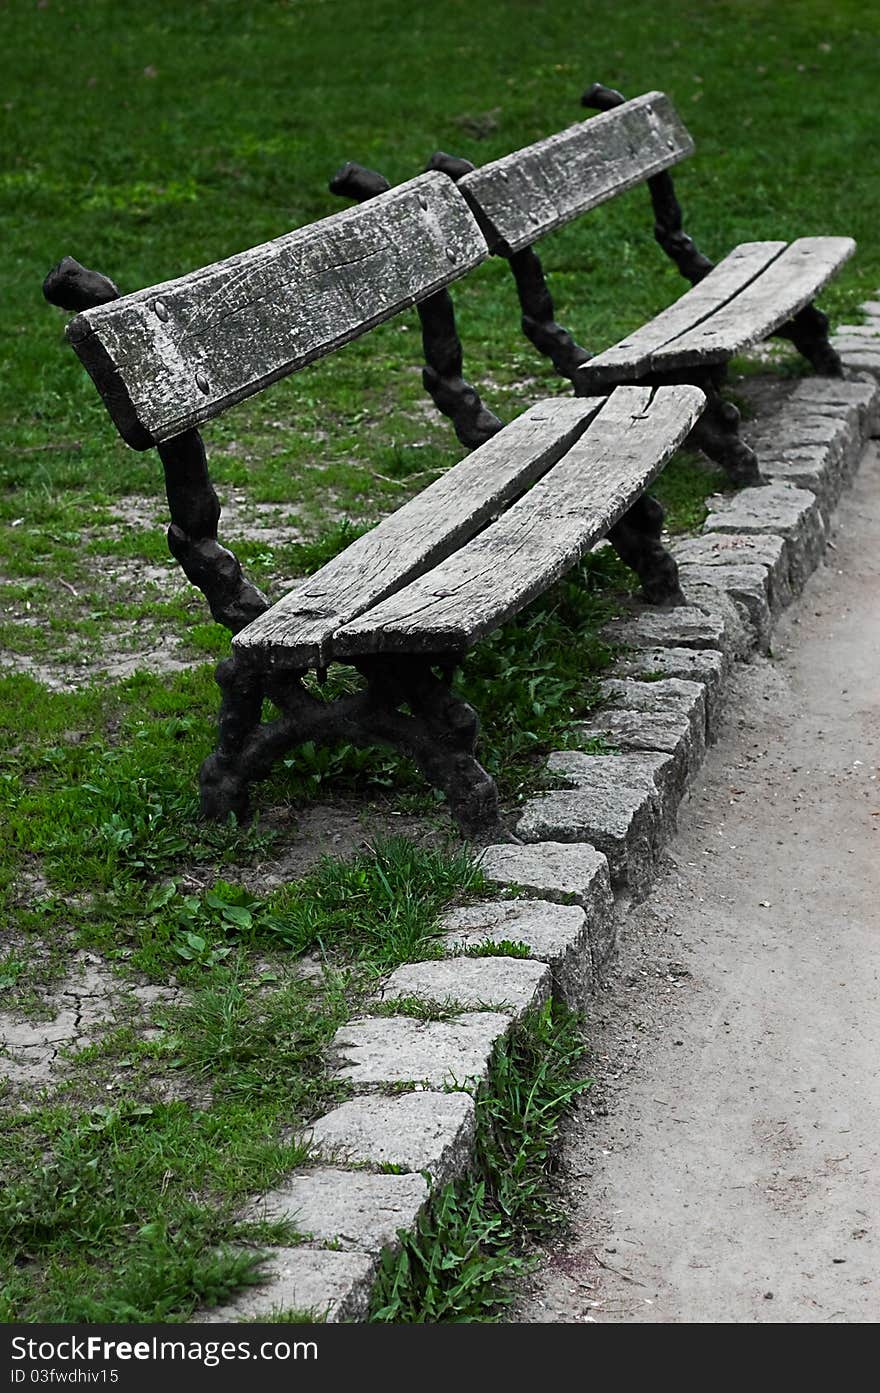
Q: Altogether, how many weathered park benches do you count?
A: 2